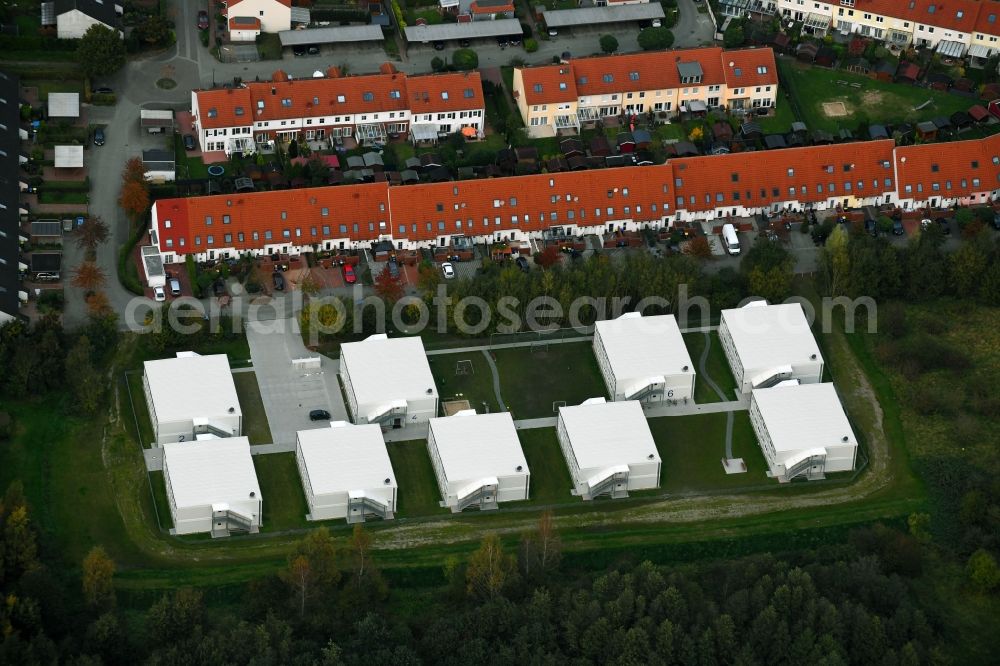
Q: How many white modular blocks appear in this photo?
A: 9